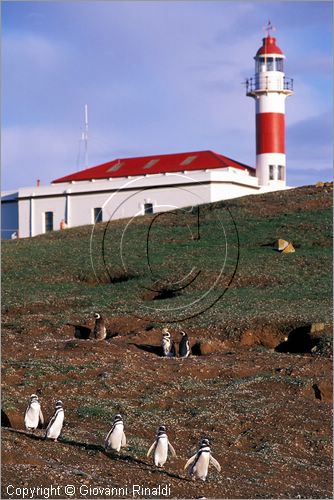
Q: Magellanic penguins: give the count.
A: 8